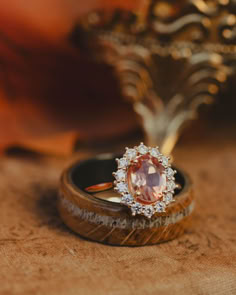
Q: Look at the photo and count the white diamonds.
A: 14